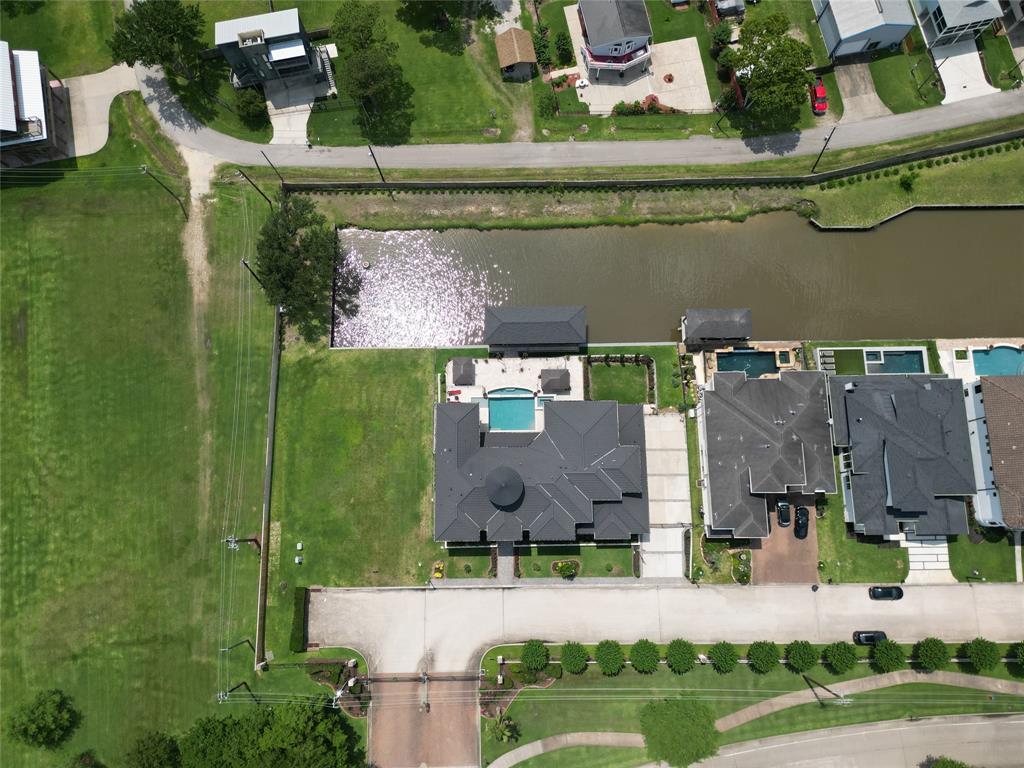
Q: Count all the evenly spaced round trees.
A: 13